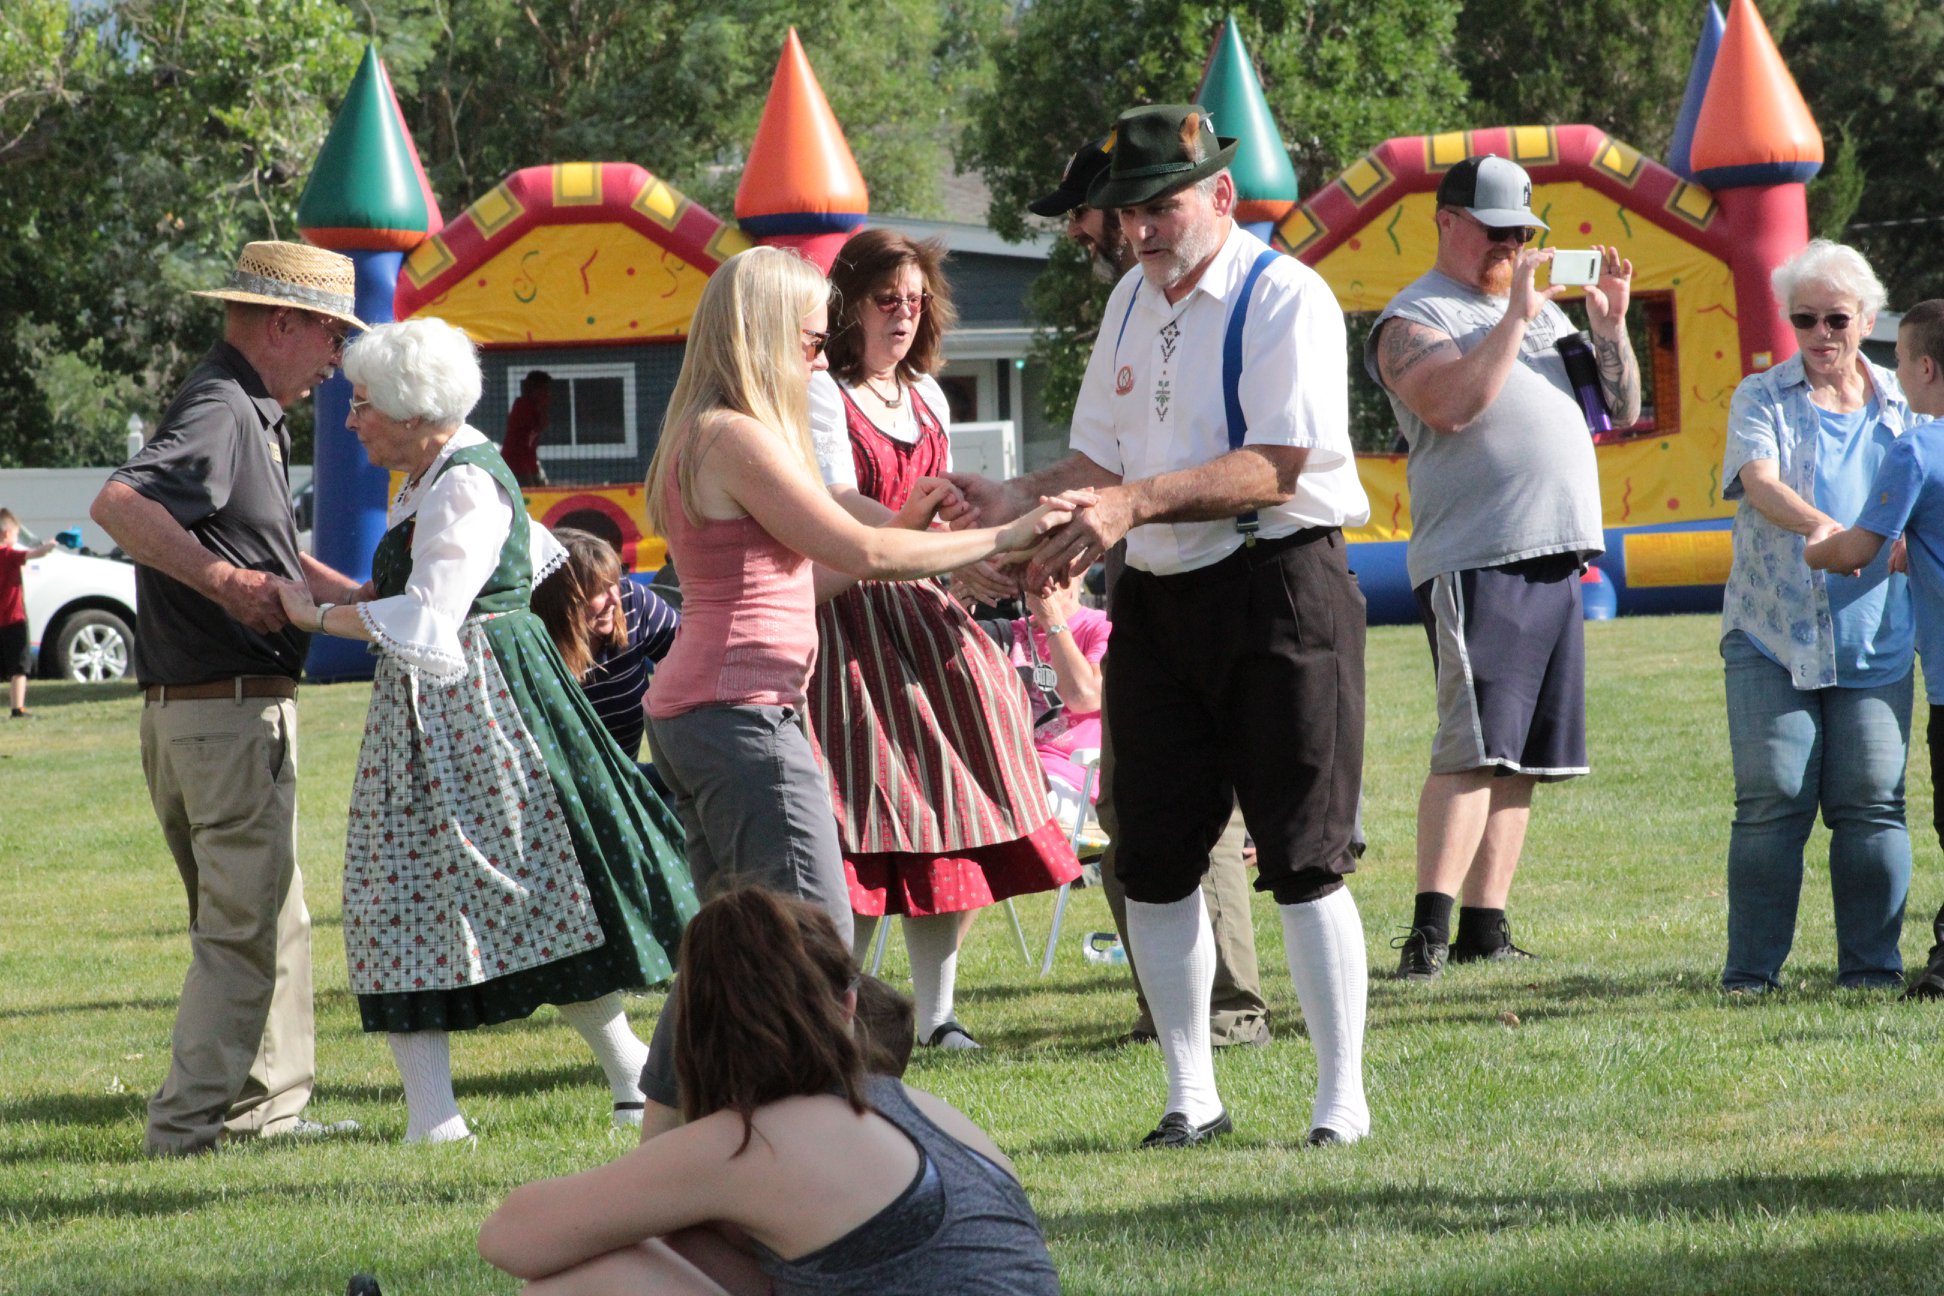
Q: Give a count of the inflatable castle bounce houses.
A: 2